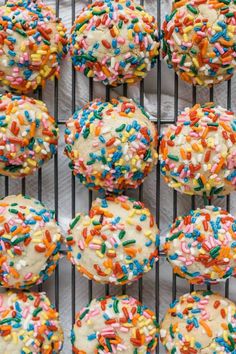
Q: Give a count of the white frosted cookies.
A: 12